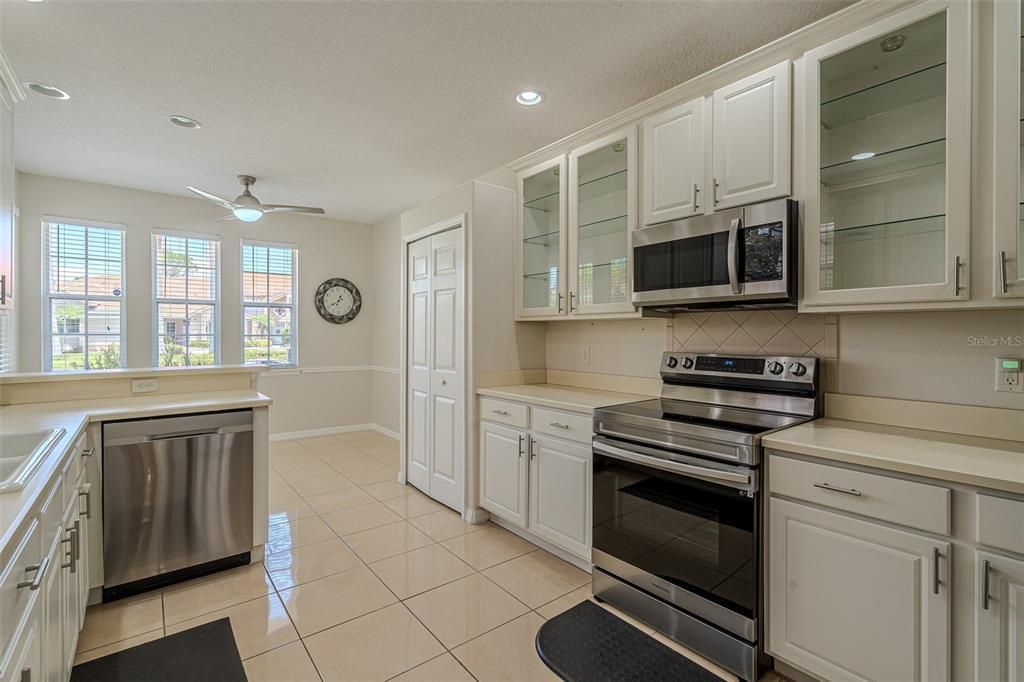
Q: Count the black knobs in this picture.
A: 4